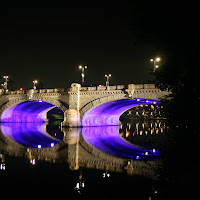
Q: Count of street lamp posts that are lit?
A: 5